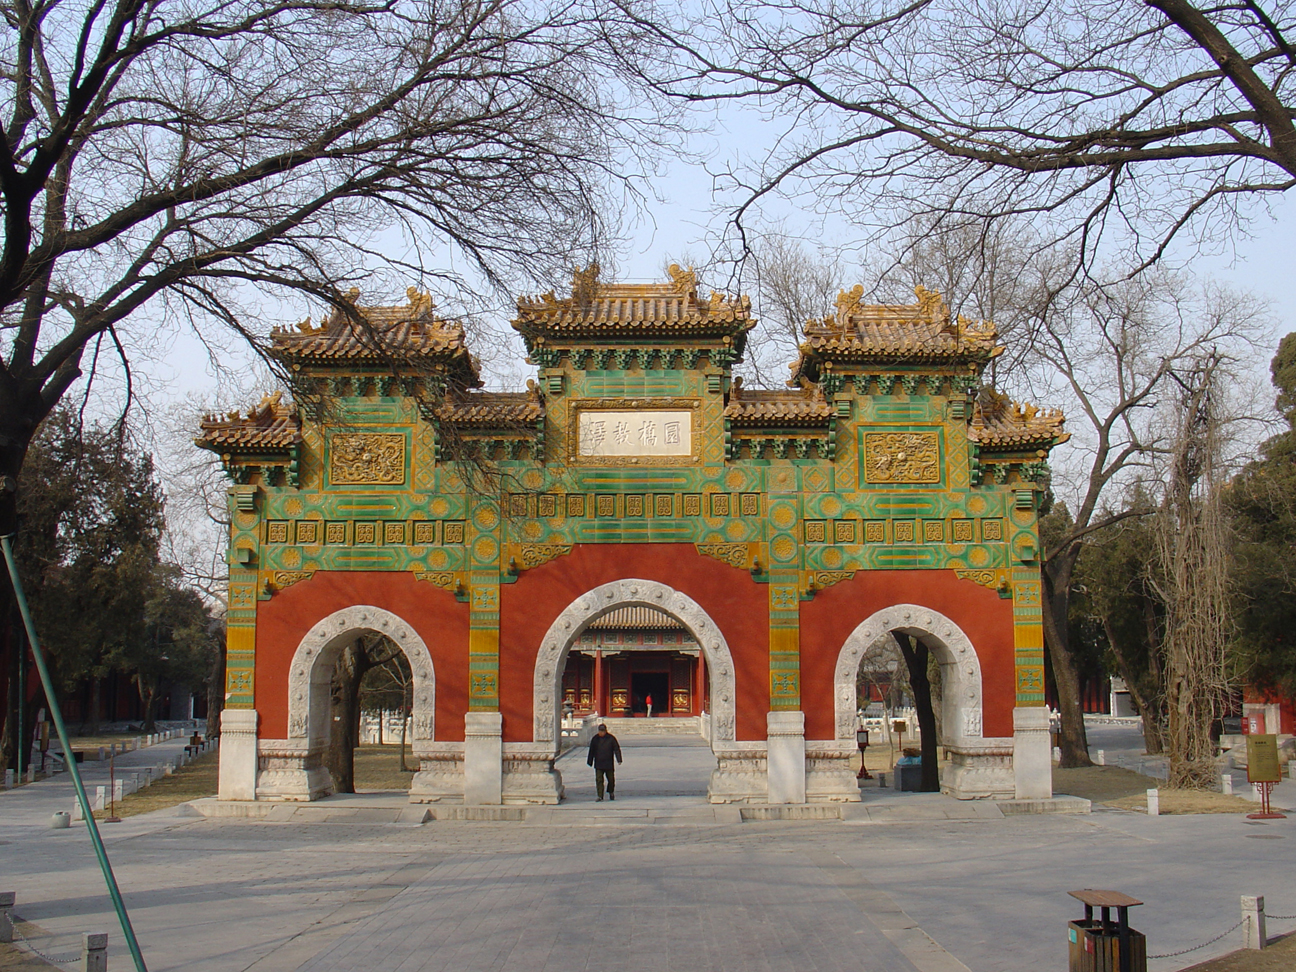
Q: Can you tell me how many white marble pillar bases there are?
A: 4